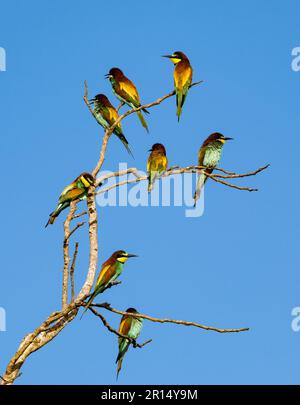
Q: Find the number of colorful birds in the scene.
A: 8